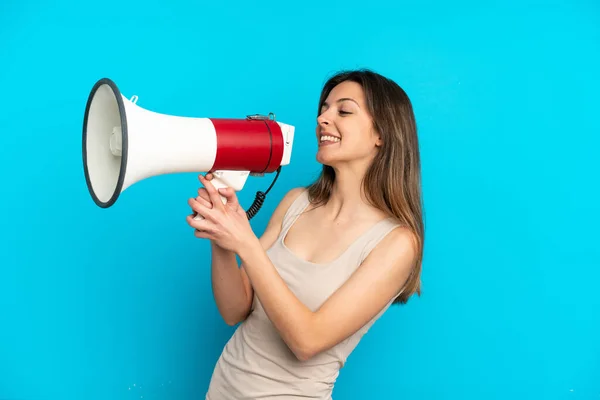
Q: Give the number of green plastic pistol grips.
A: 0